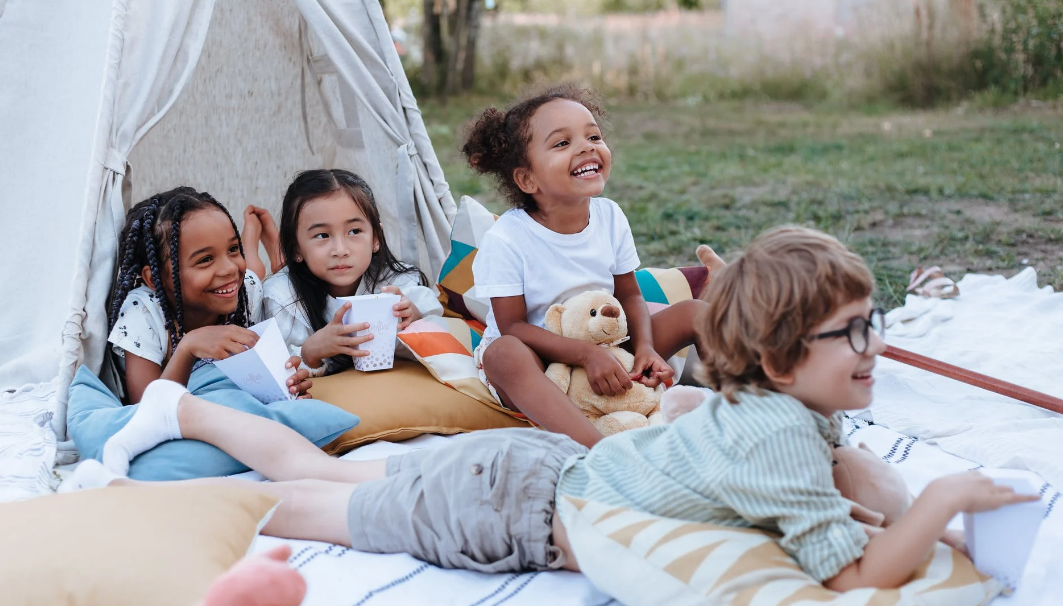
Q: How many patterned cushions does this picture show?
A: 4